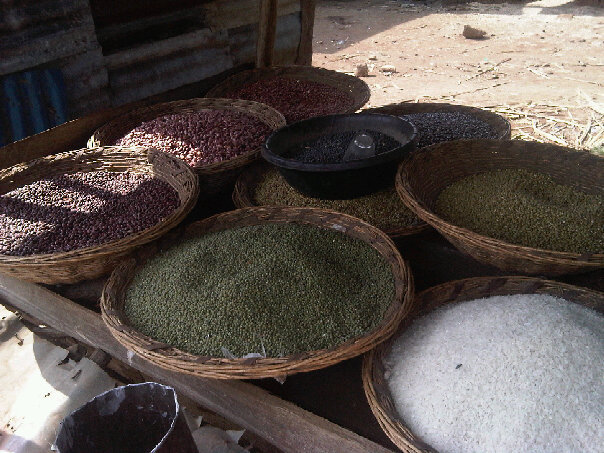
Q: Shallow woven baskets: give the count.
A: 8